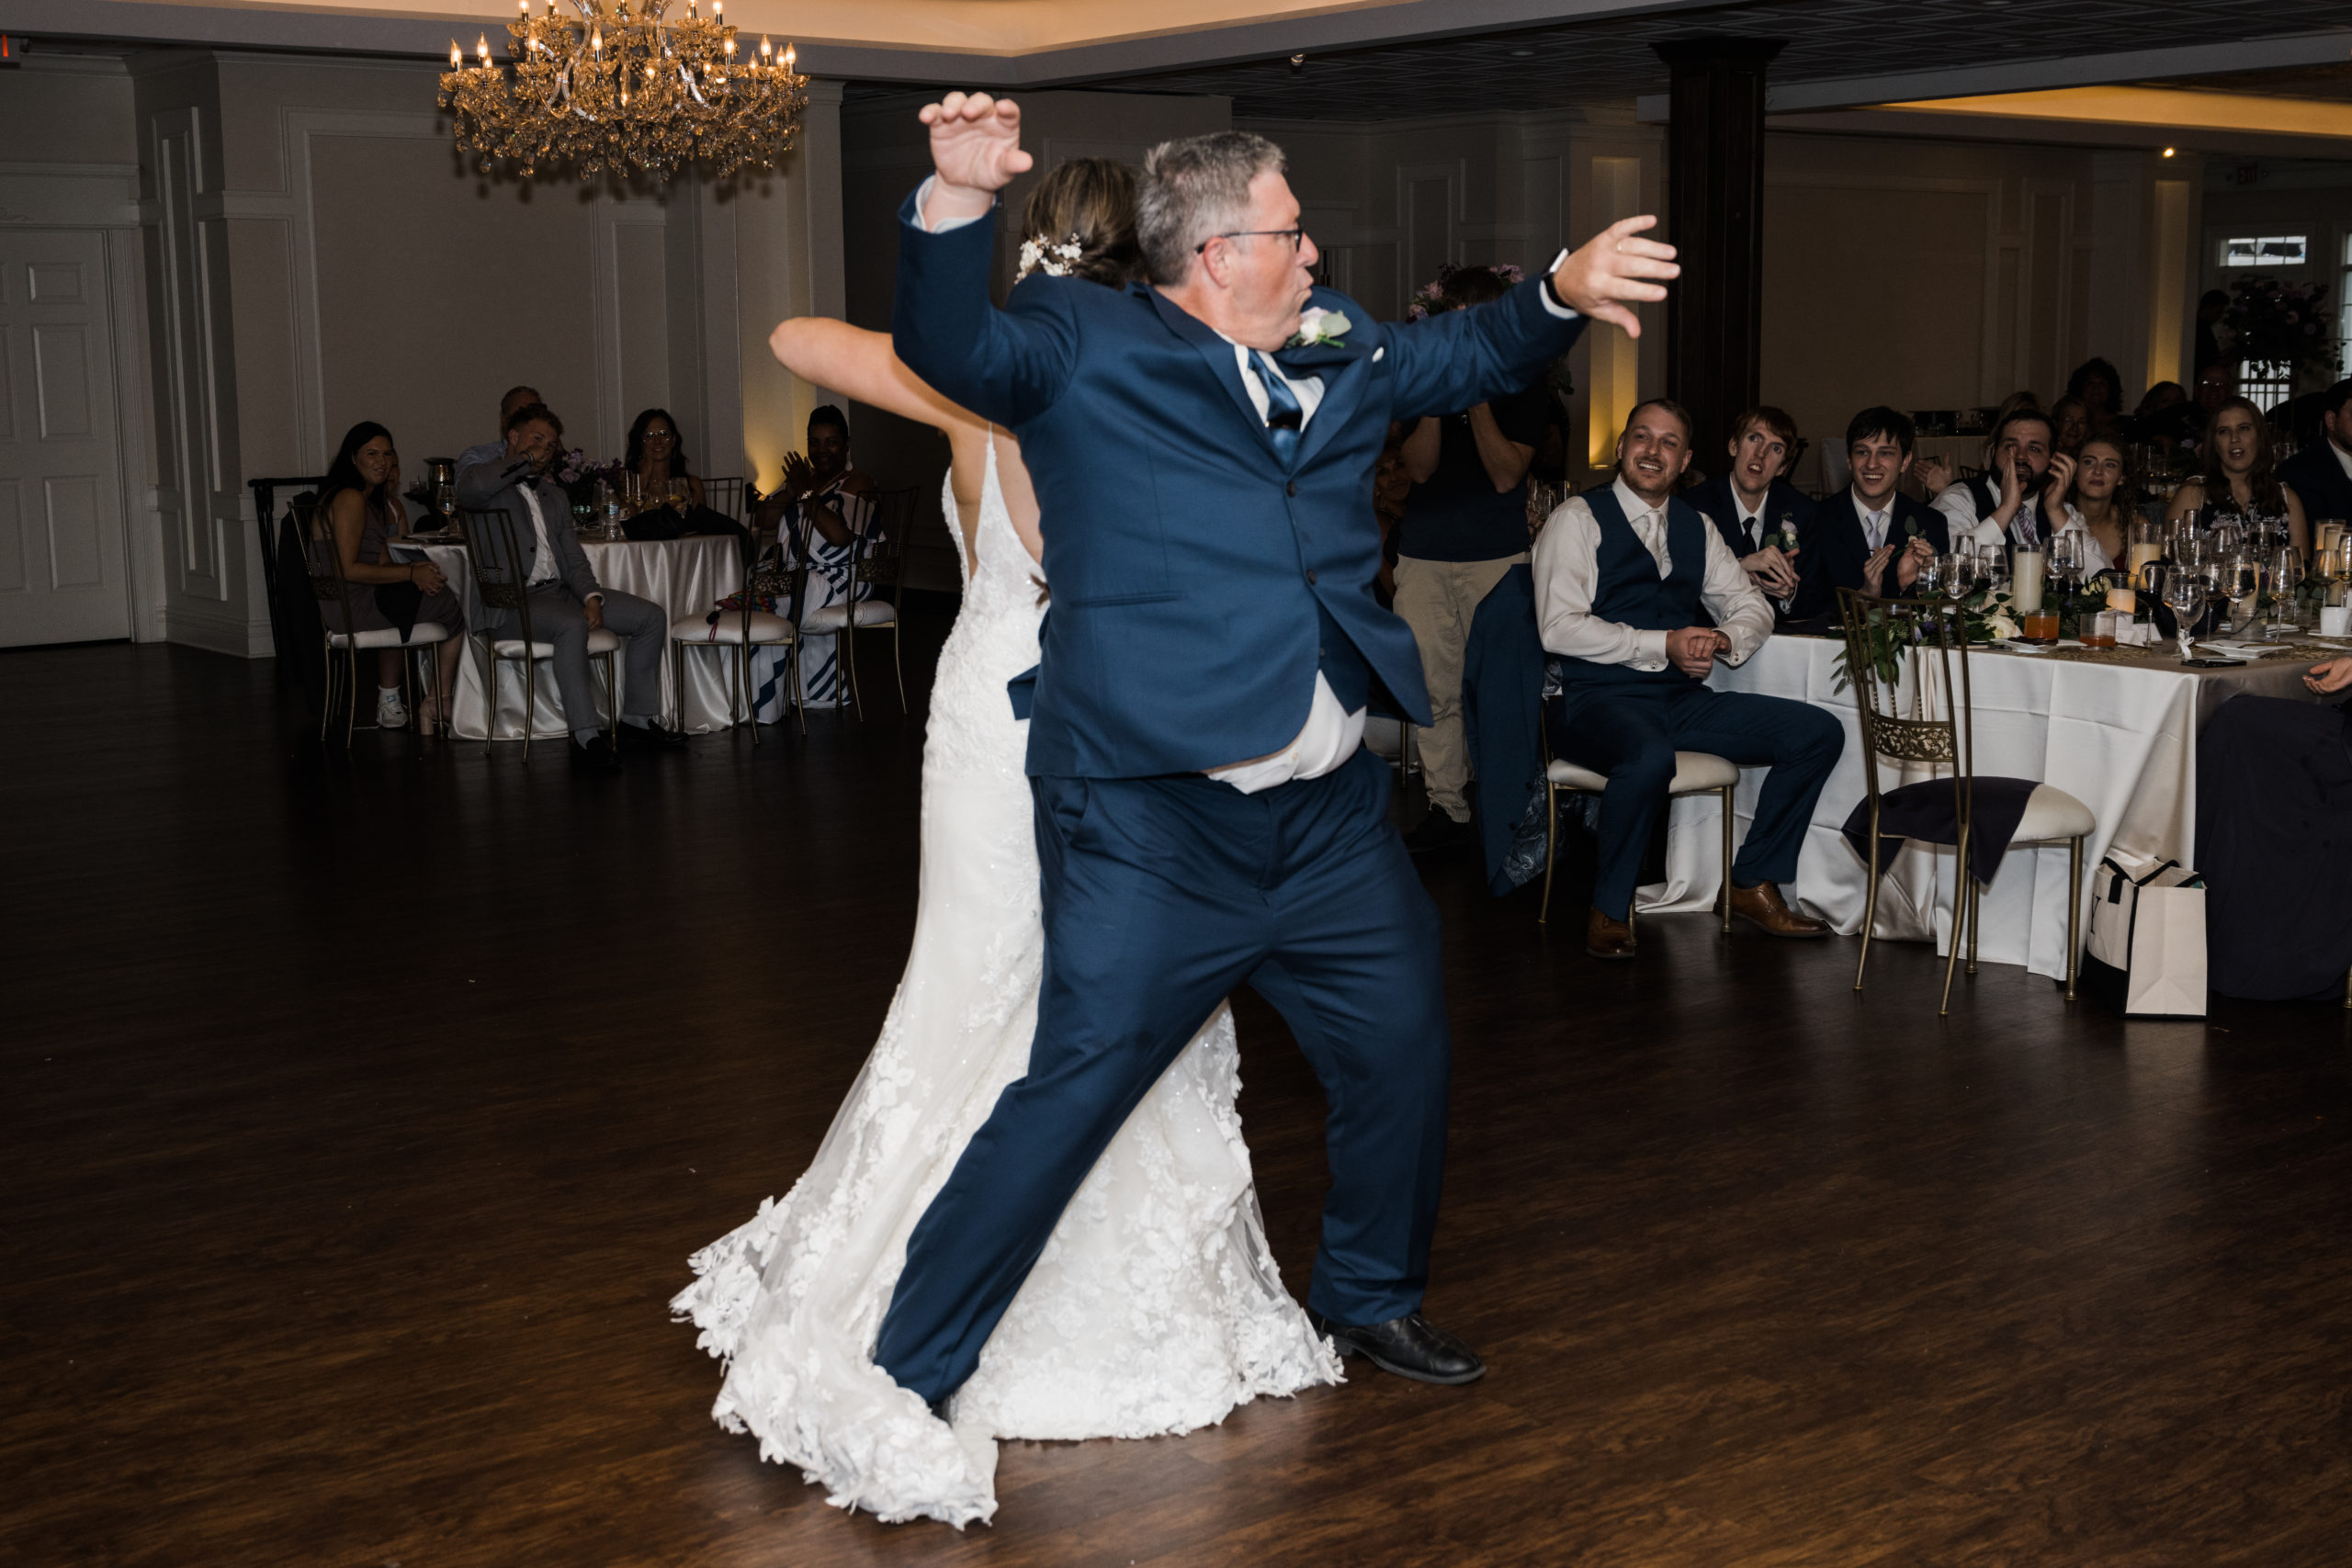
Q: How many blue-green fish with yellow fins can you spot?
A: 0